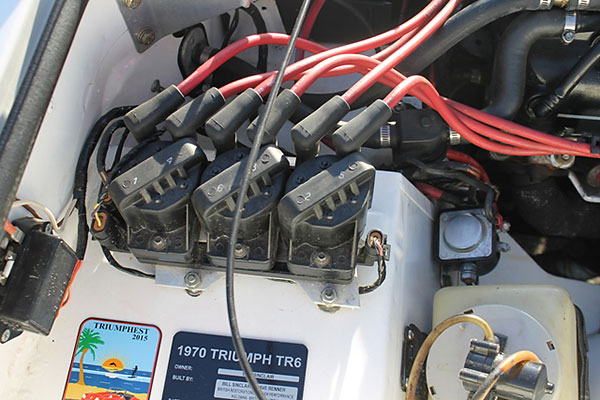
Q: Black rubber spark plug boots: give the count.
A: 6